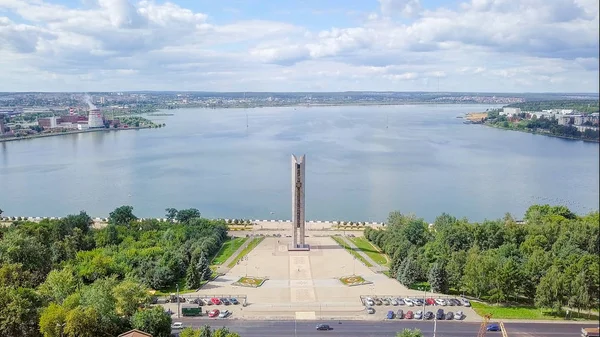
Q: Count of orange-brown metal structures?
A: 2